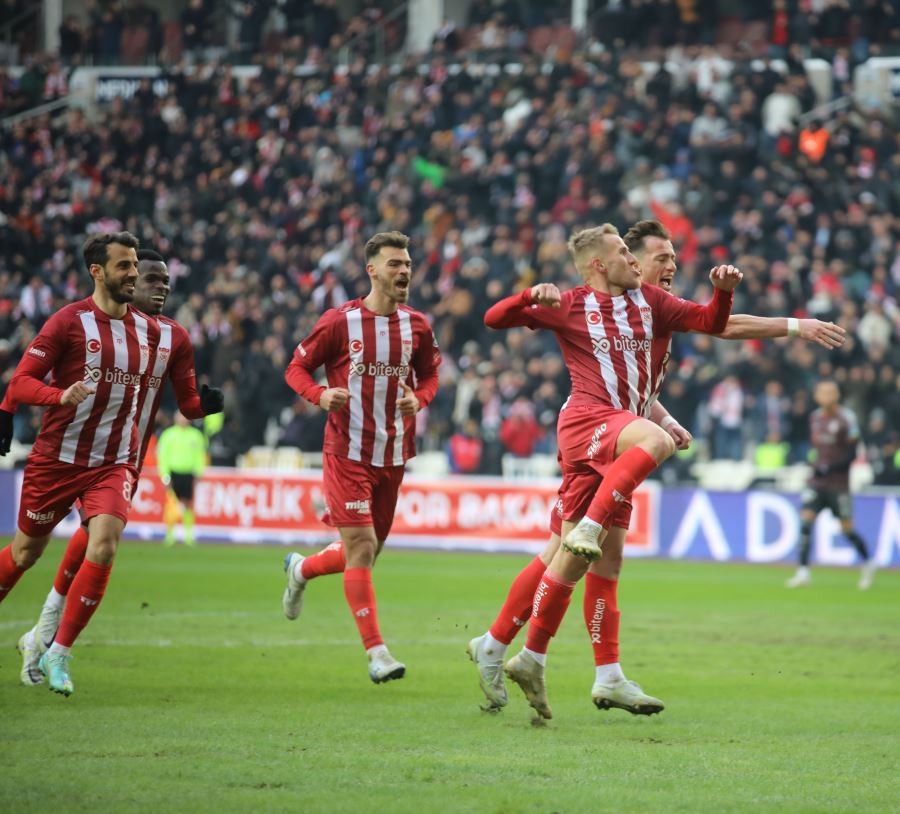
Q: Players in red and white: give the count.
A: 5